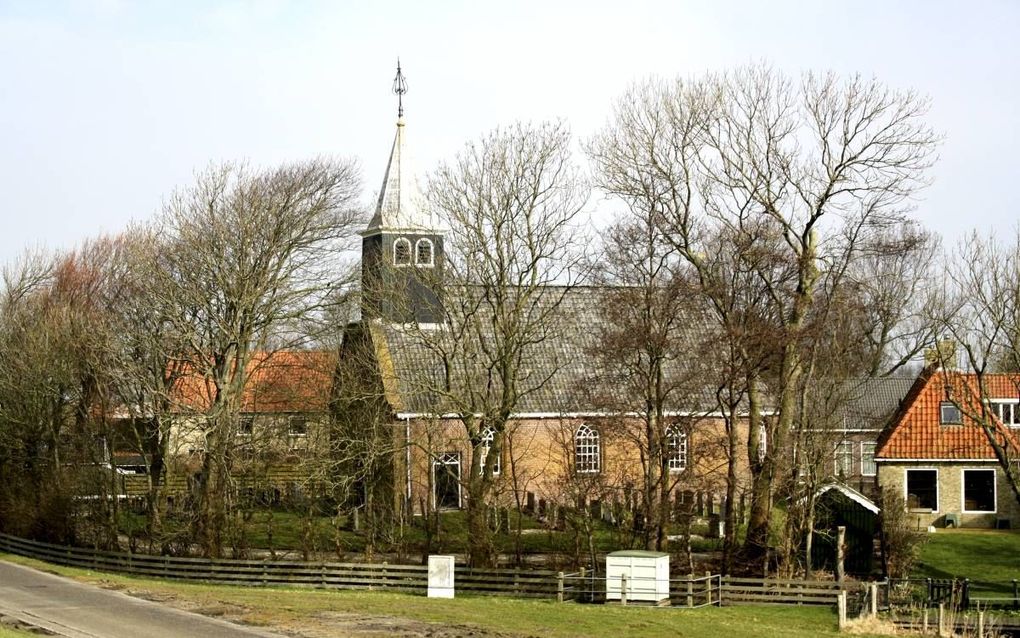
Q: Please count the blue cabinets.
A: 0